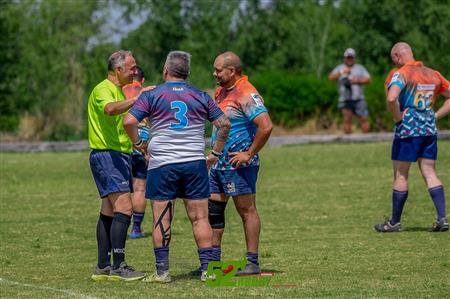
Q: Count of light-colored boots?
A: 2